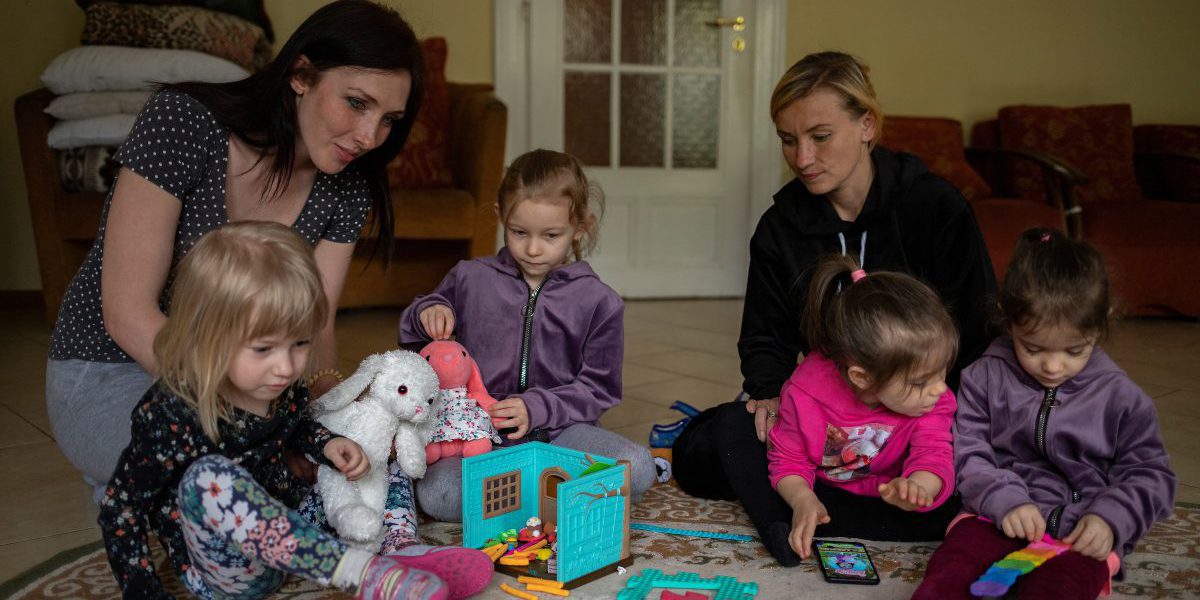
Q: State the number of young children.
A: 4